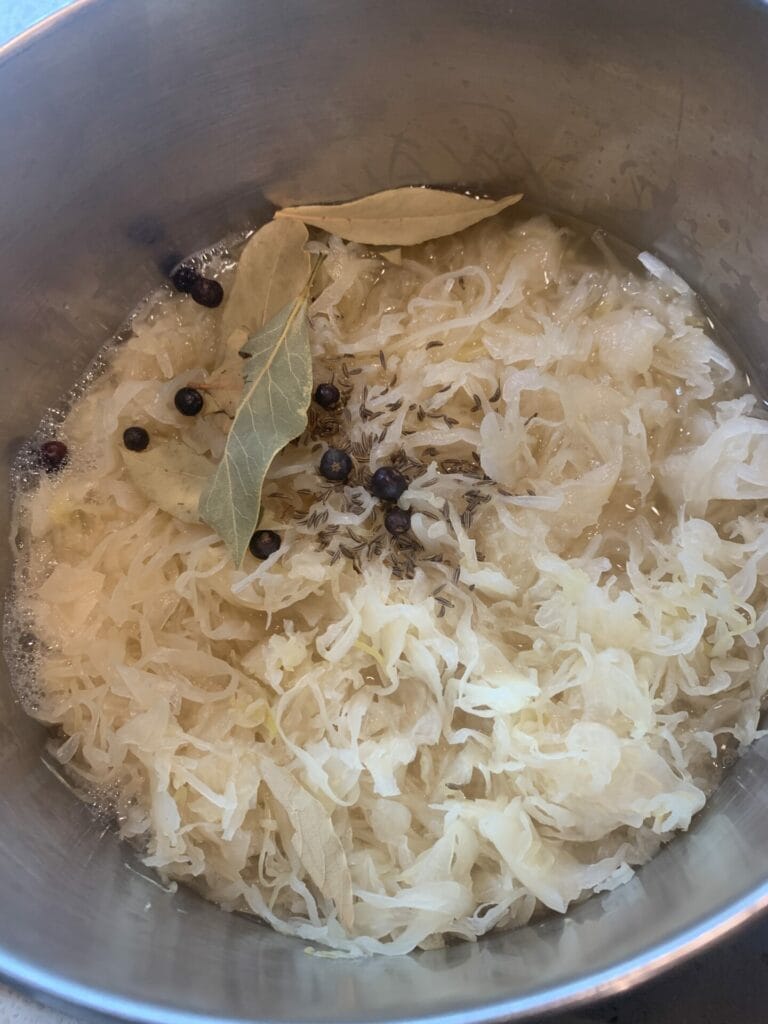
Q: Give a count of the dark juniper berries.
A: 10